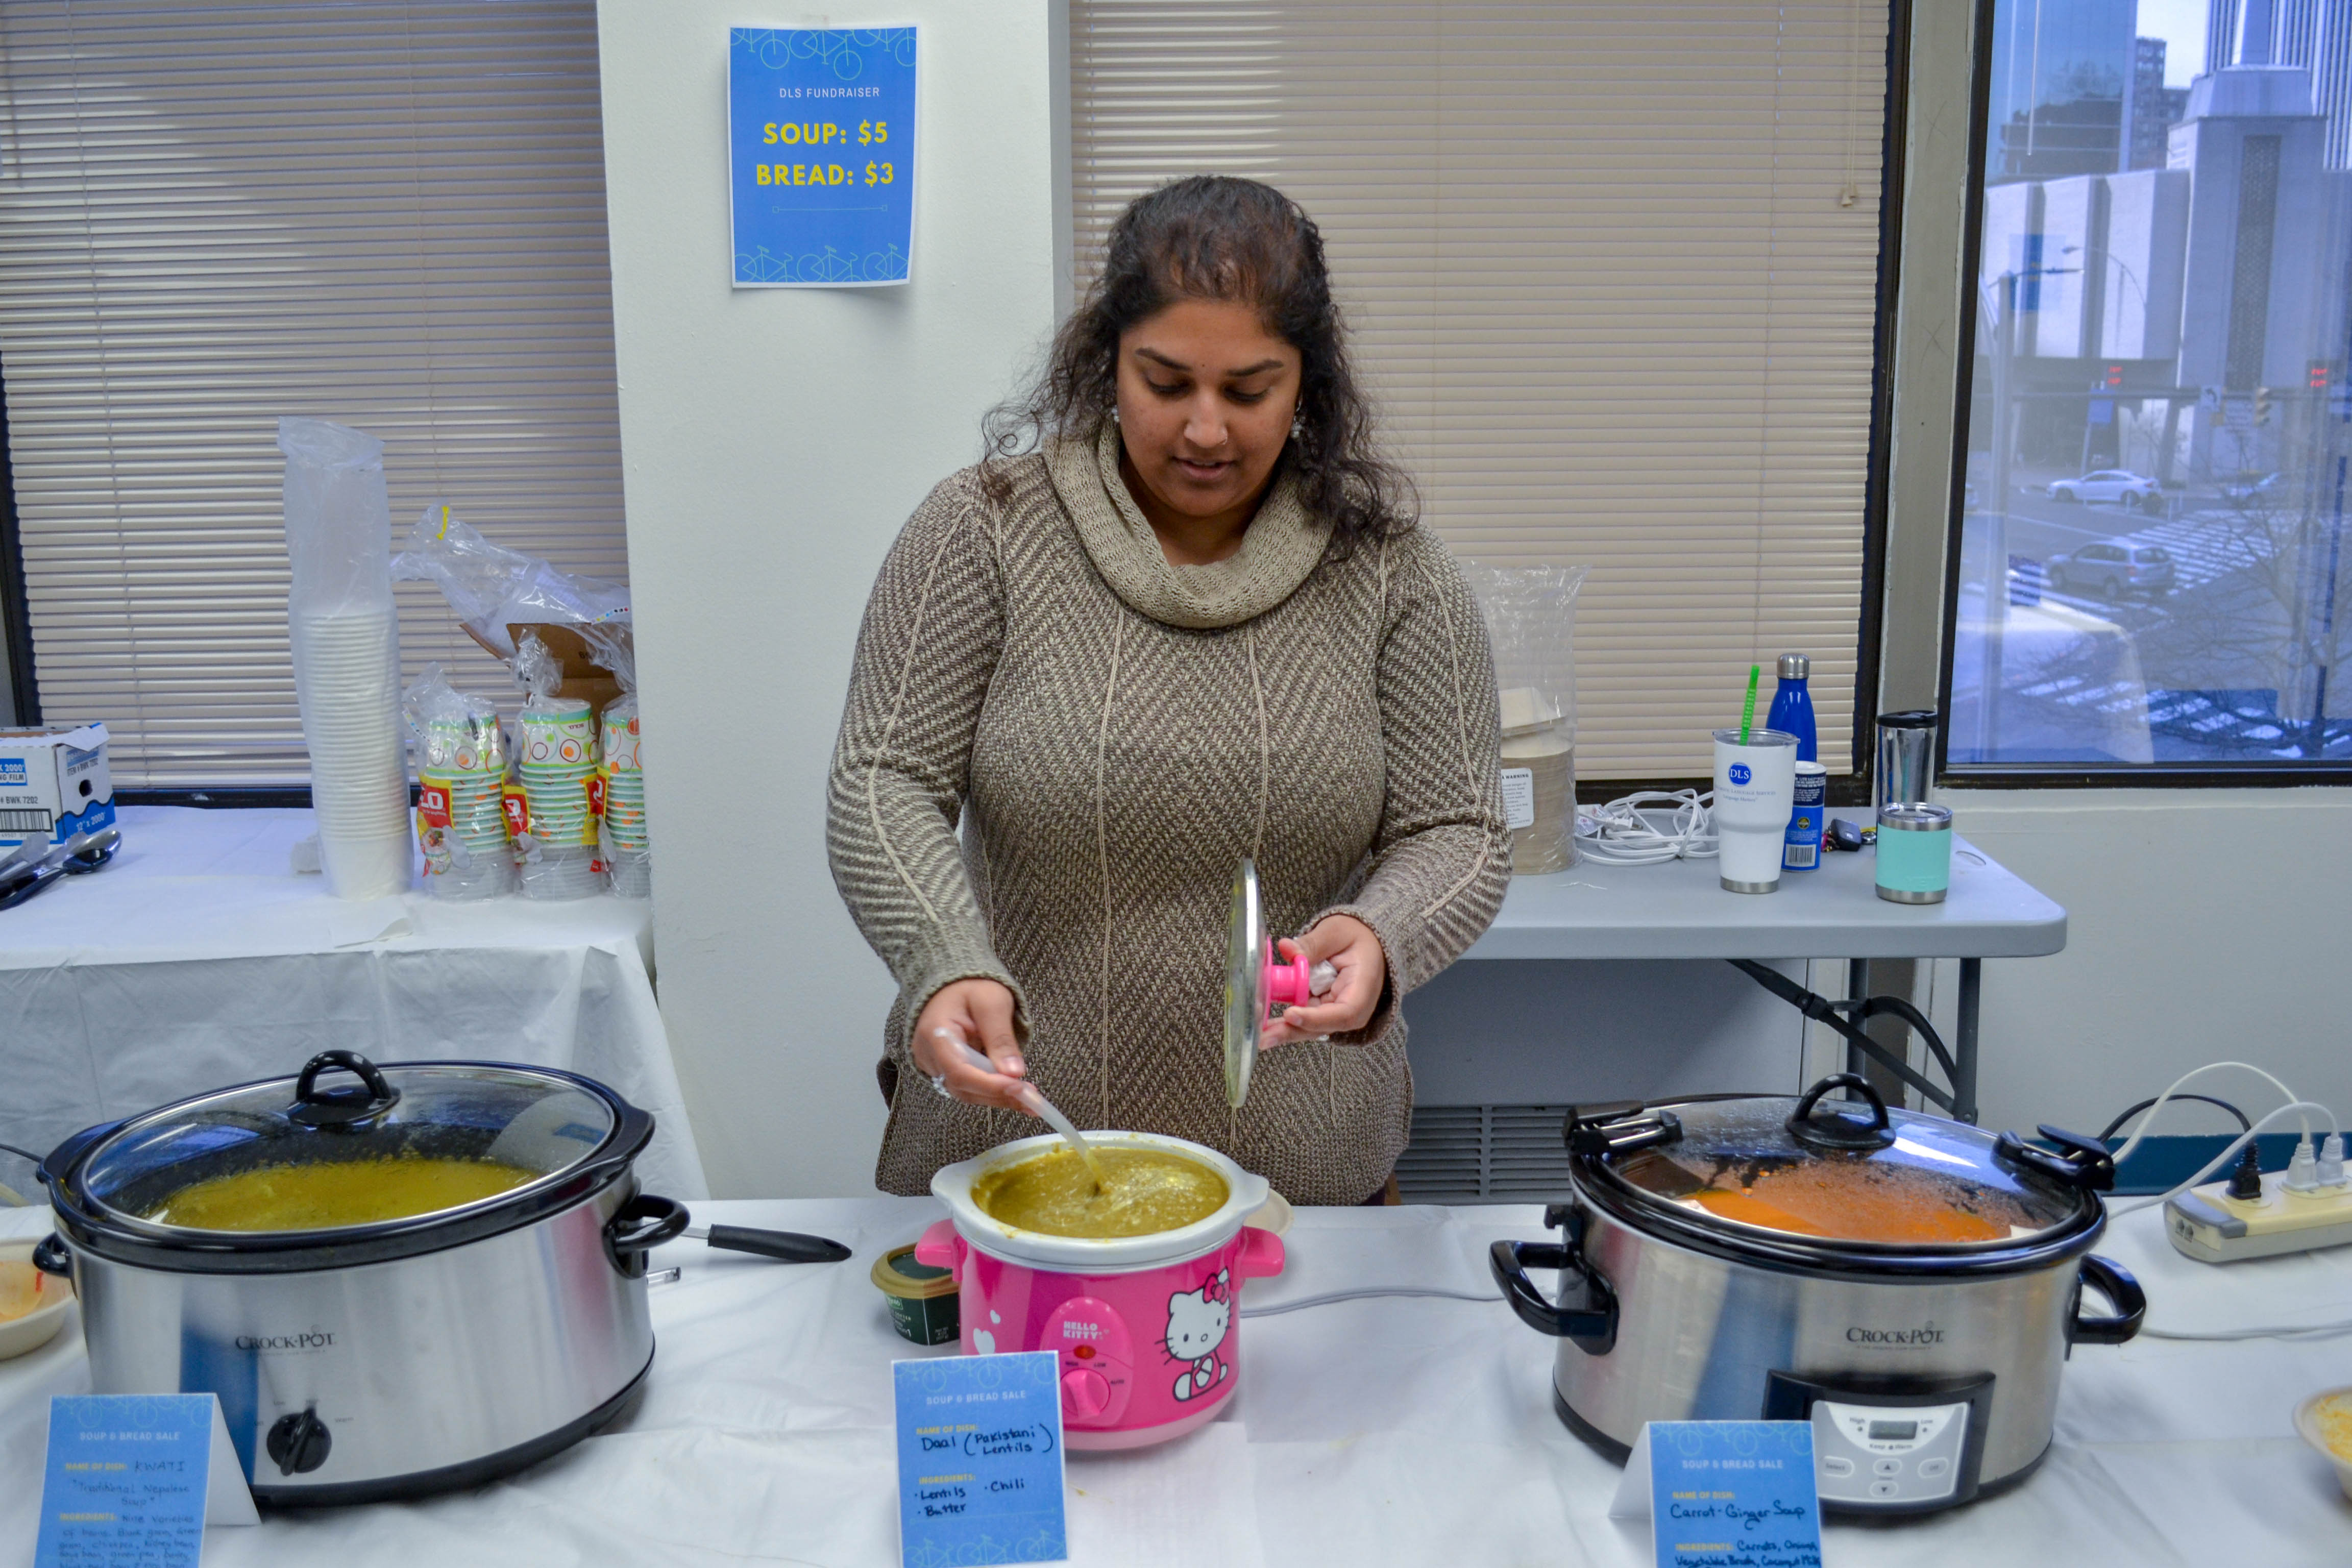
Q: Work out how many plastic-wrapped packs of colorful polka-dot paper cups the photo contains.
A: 3